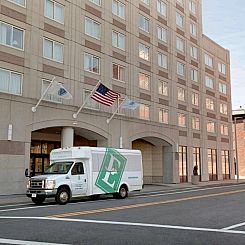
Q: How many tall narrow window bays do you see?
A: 4